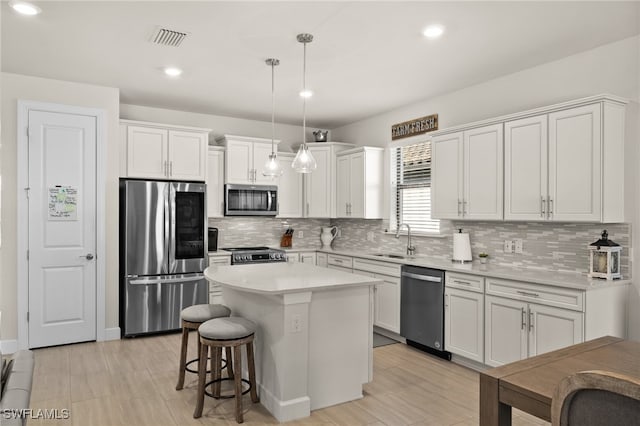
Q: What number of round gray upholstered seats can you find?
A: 2